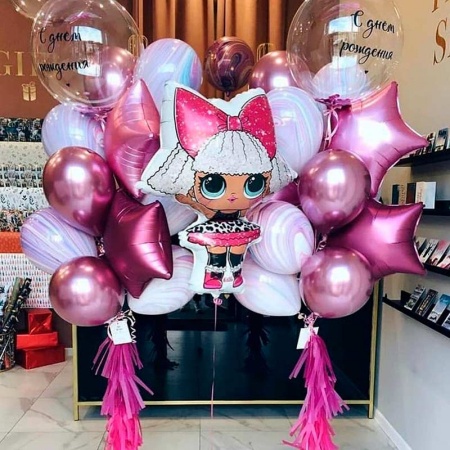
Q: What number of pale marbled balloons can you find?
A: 9